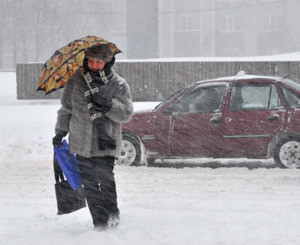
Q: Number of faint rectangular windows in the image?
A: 3